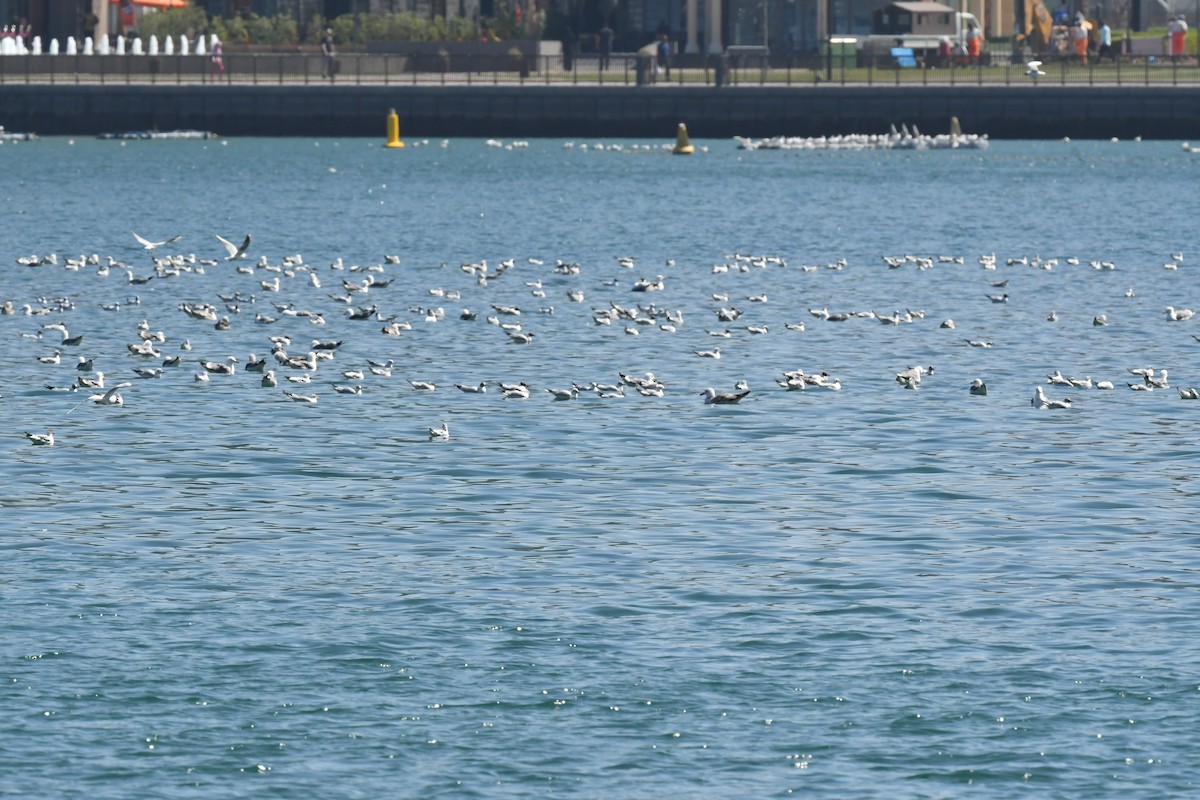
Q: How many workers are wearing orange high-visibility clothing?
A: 3